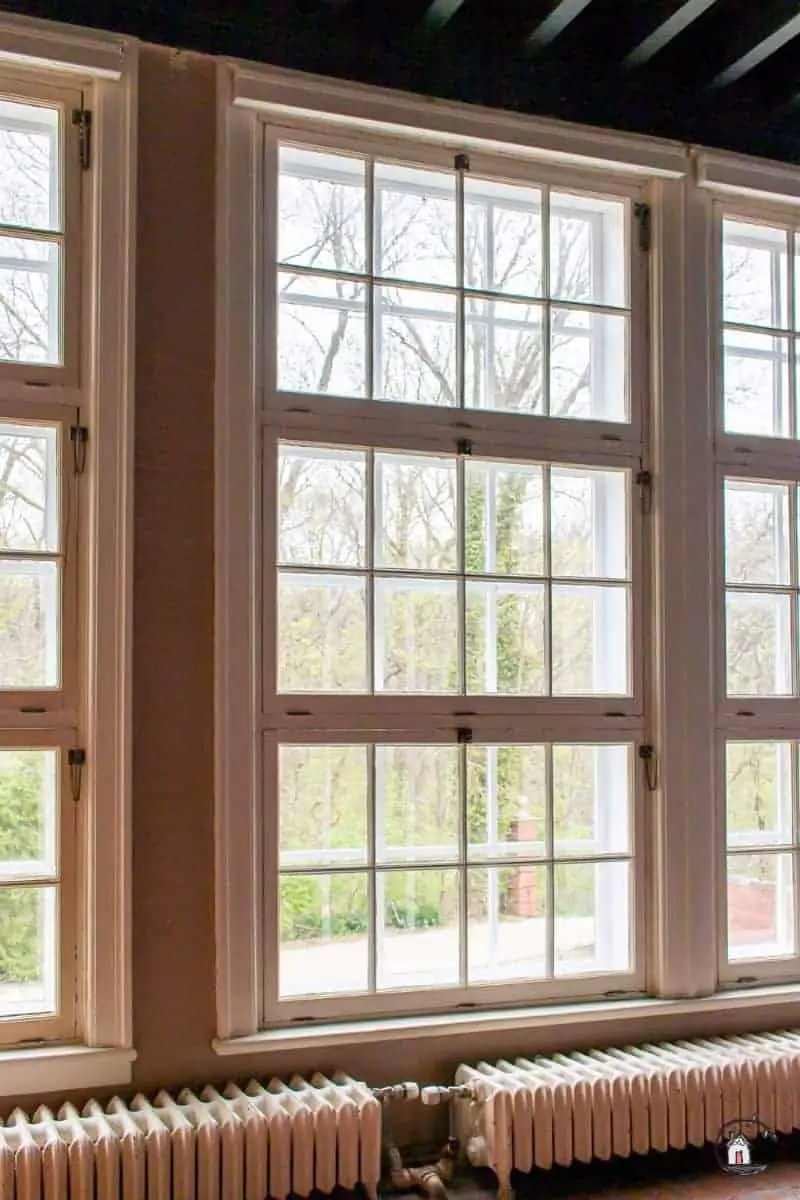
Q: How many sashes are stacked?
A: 3